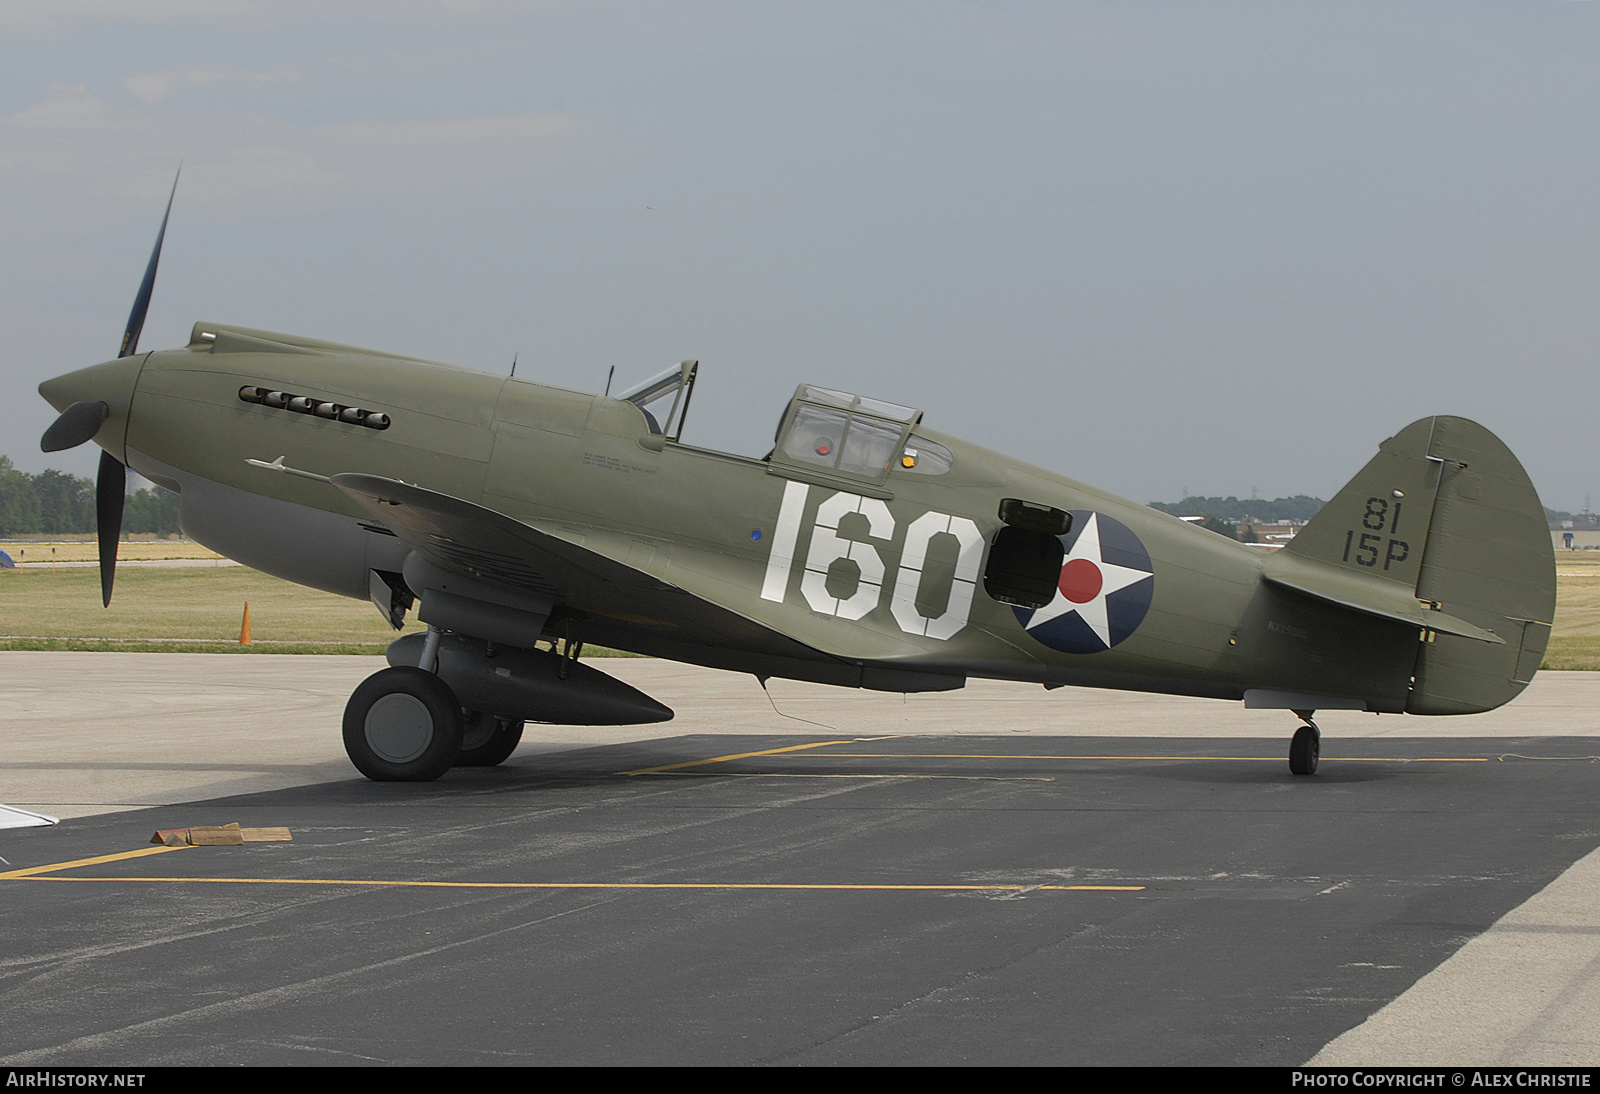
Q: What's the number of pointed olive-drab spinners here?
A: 1